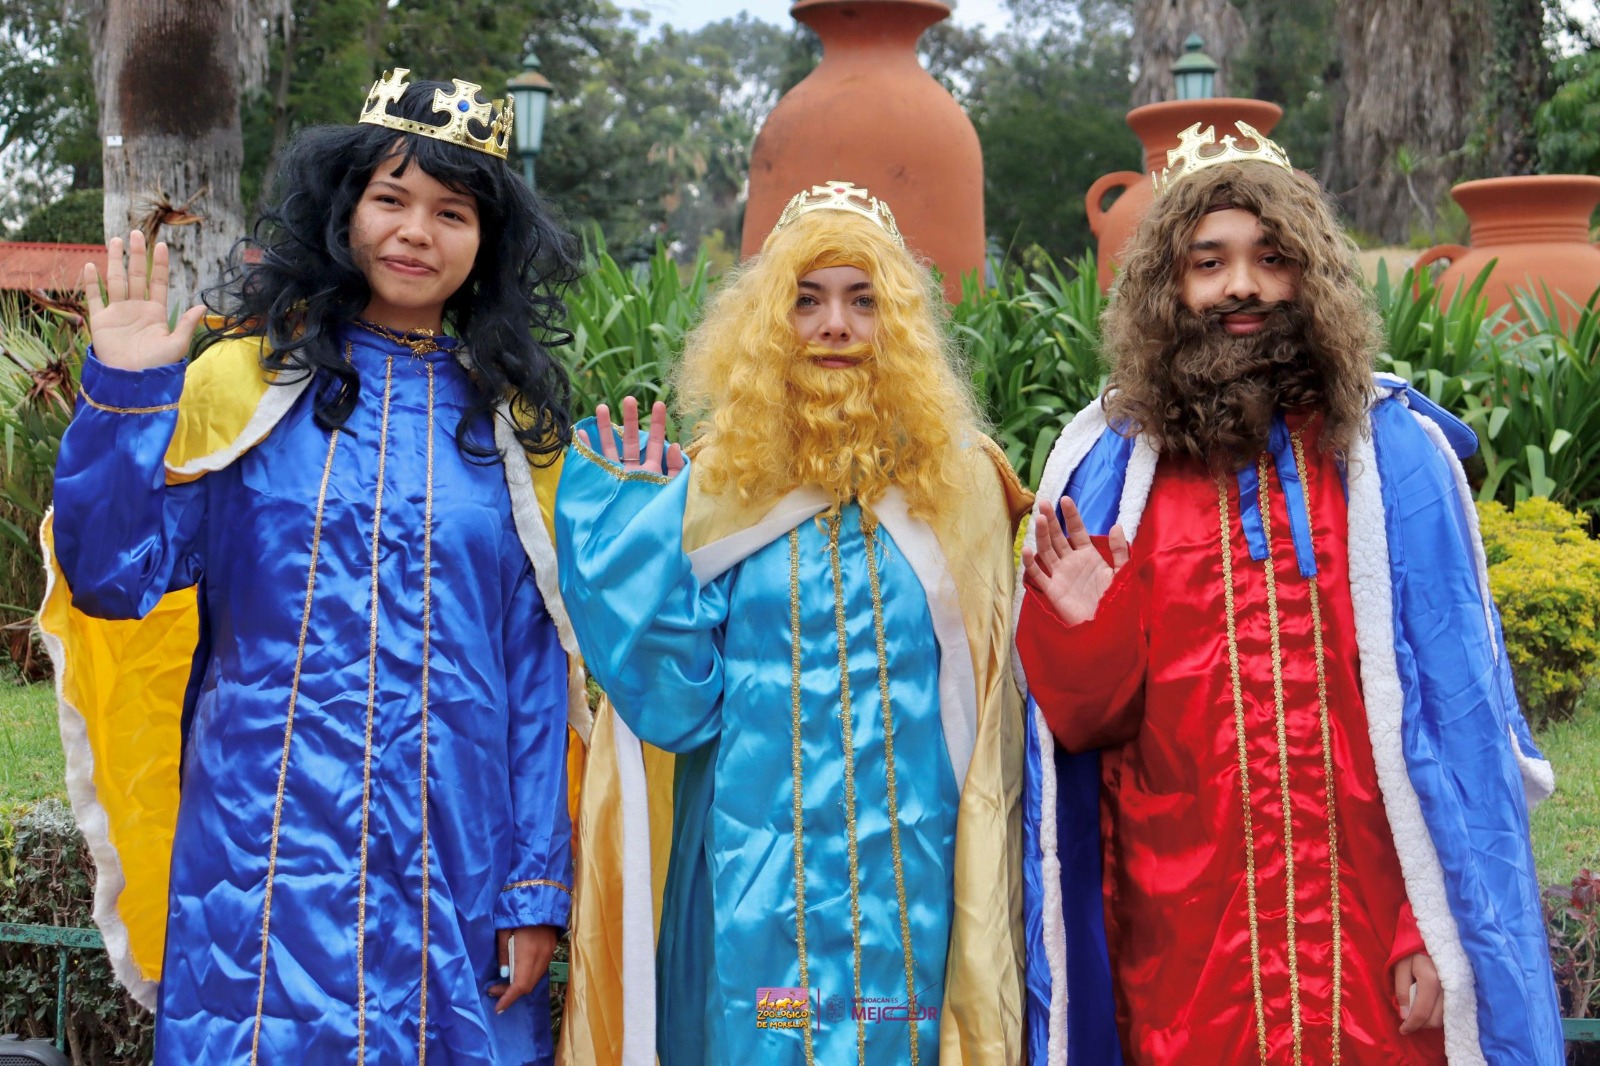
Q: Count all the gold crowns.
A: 3